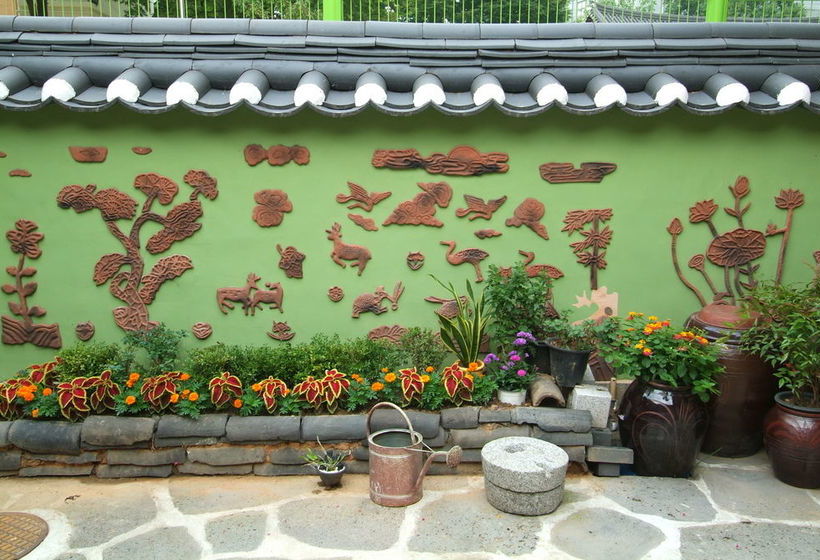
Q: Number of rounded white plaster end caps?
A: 14